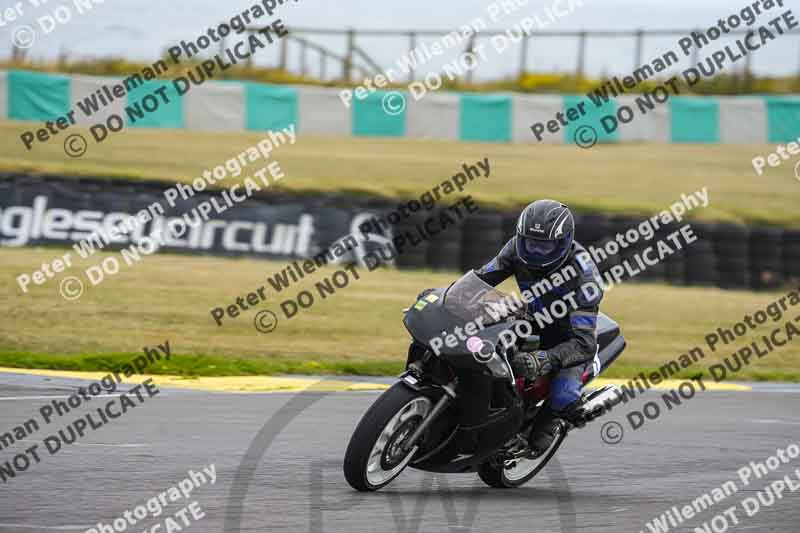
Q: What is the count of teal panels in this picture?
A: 8